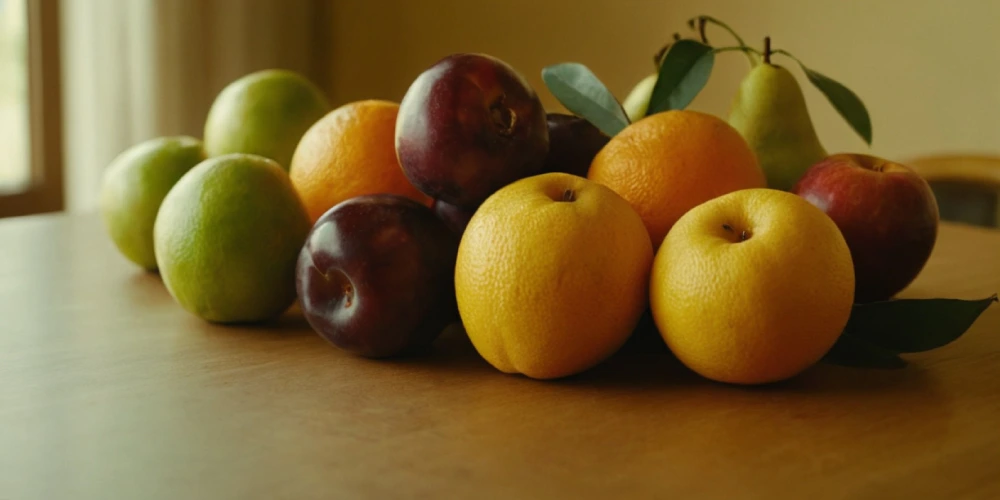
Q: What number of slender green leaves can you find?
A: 5